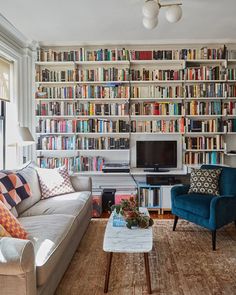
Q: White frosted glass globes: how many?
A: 3